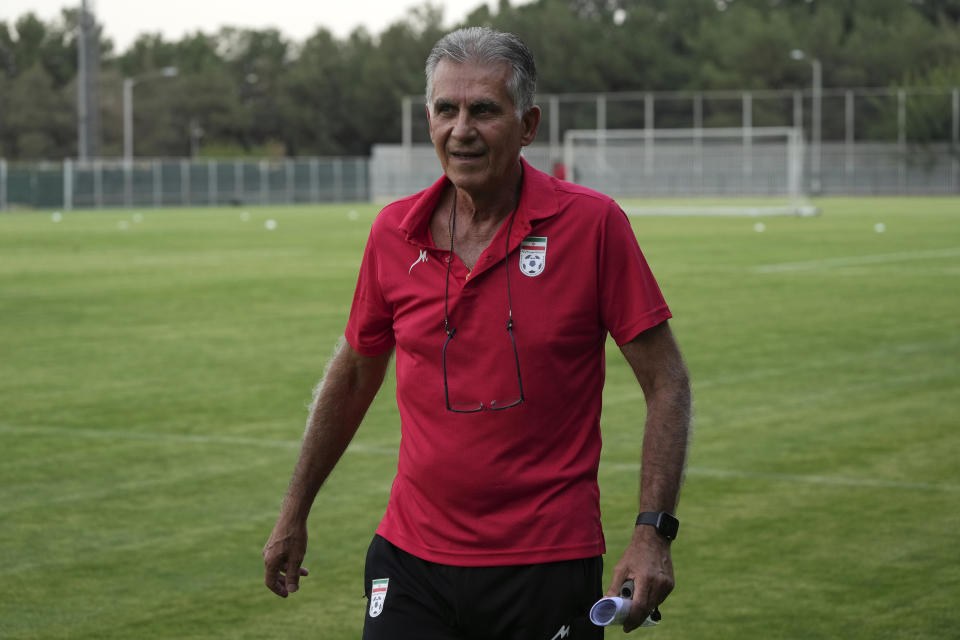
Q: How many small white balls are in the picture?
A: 8